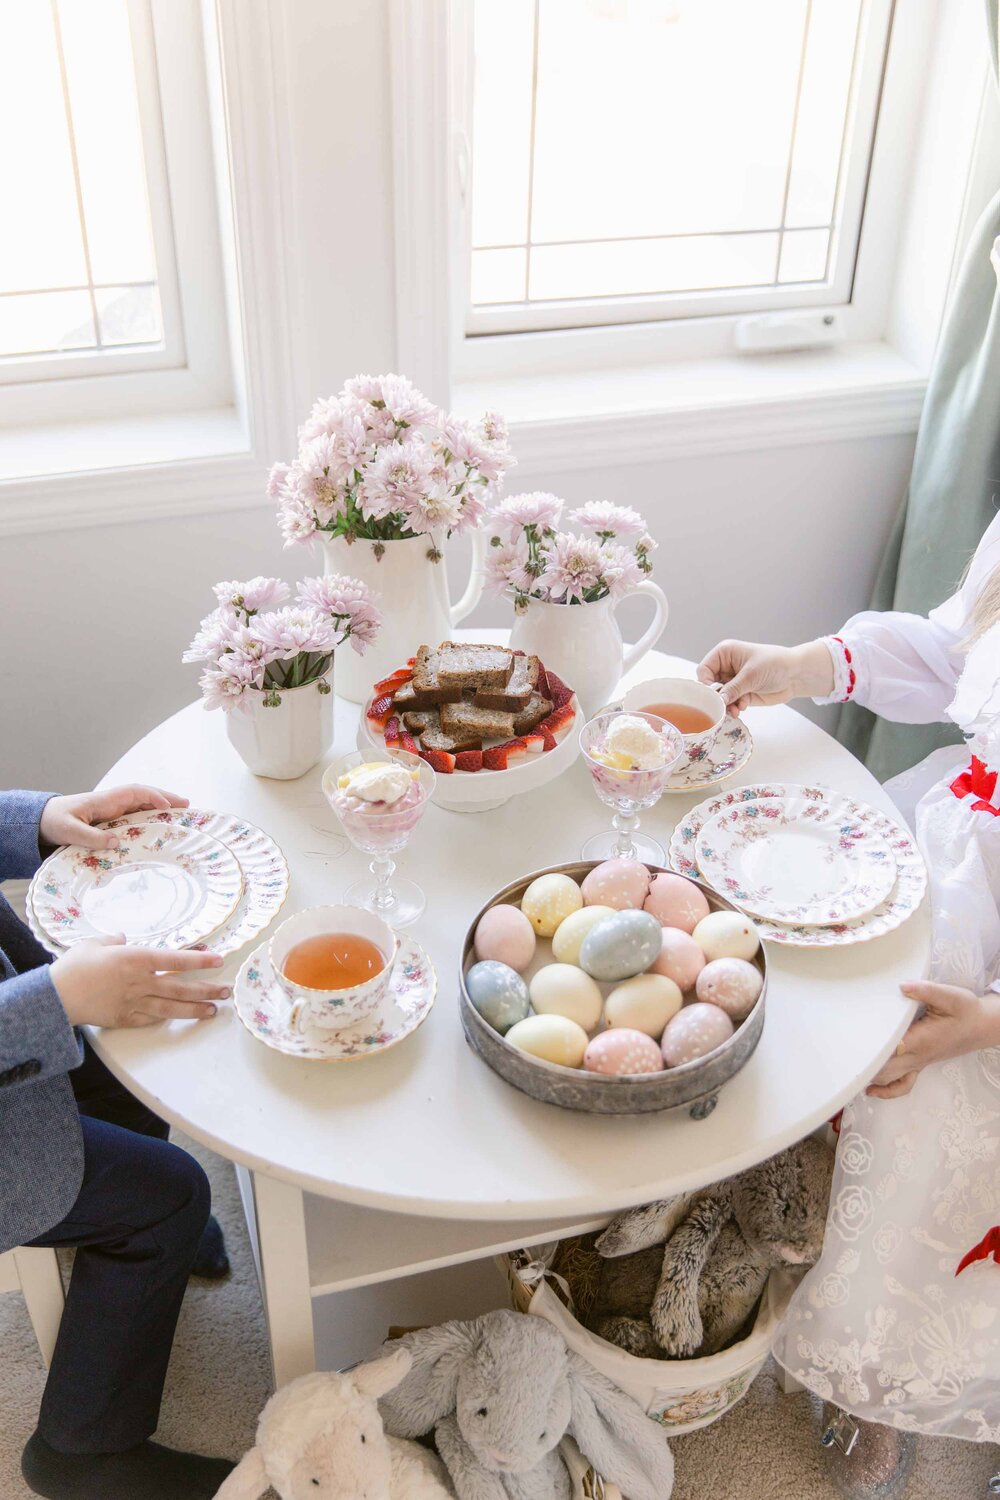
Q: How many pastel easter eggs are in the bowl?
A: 15